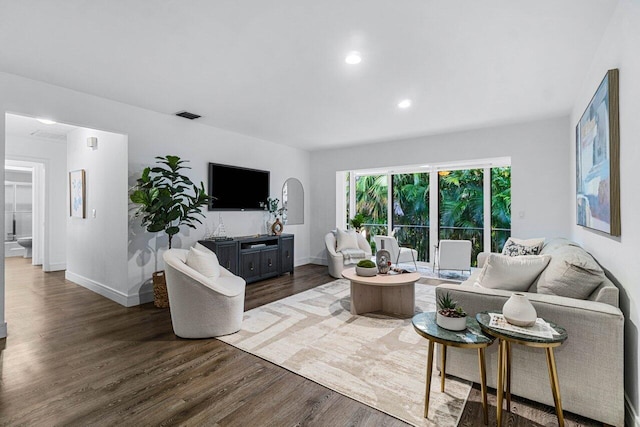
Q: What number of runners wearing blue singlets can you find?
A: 0